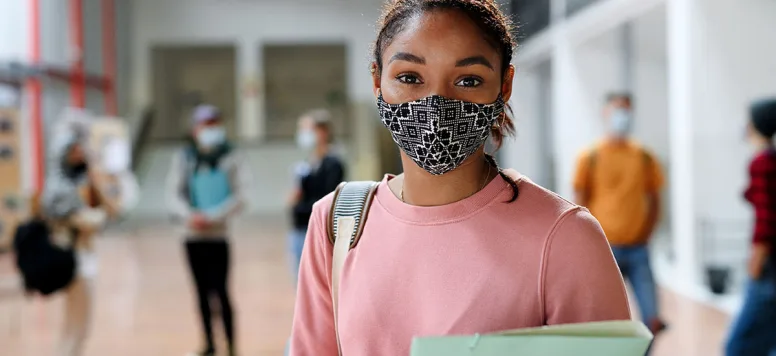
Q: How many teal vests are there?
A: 1